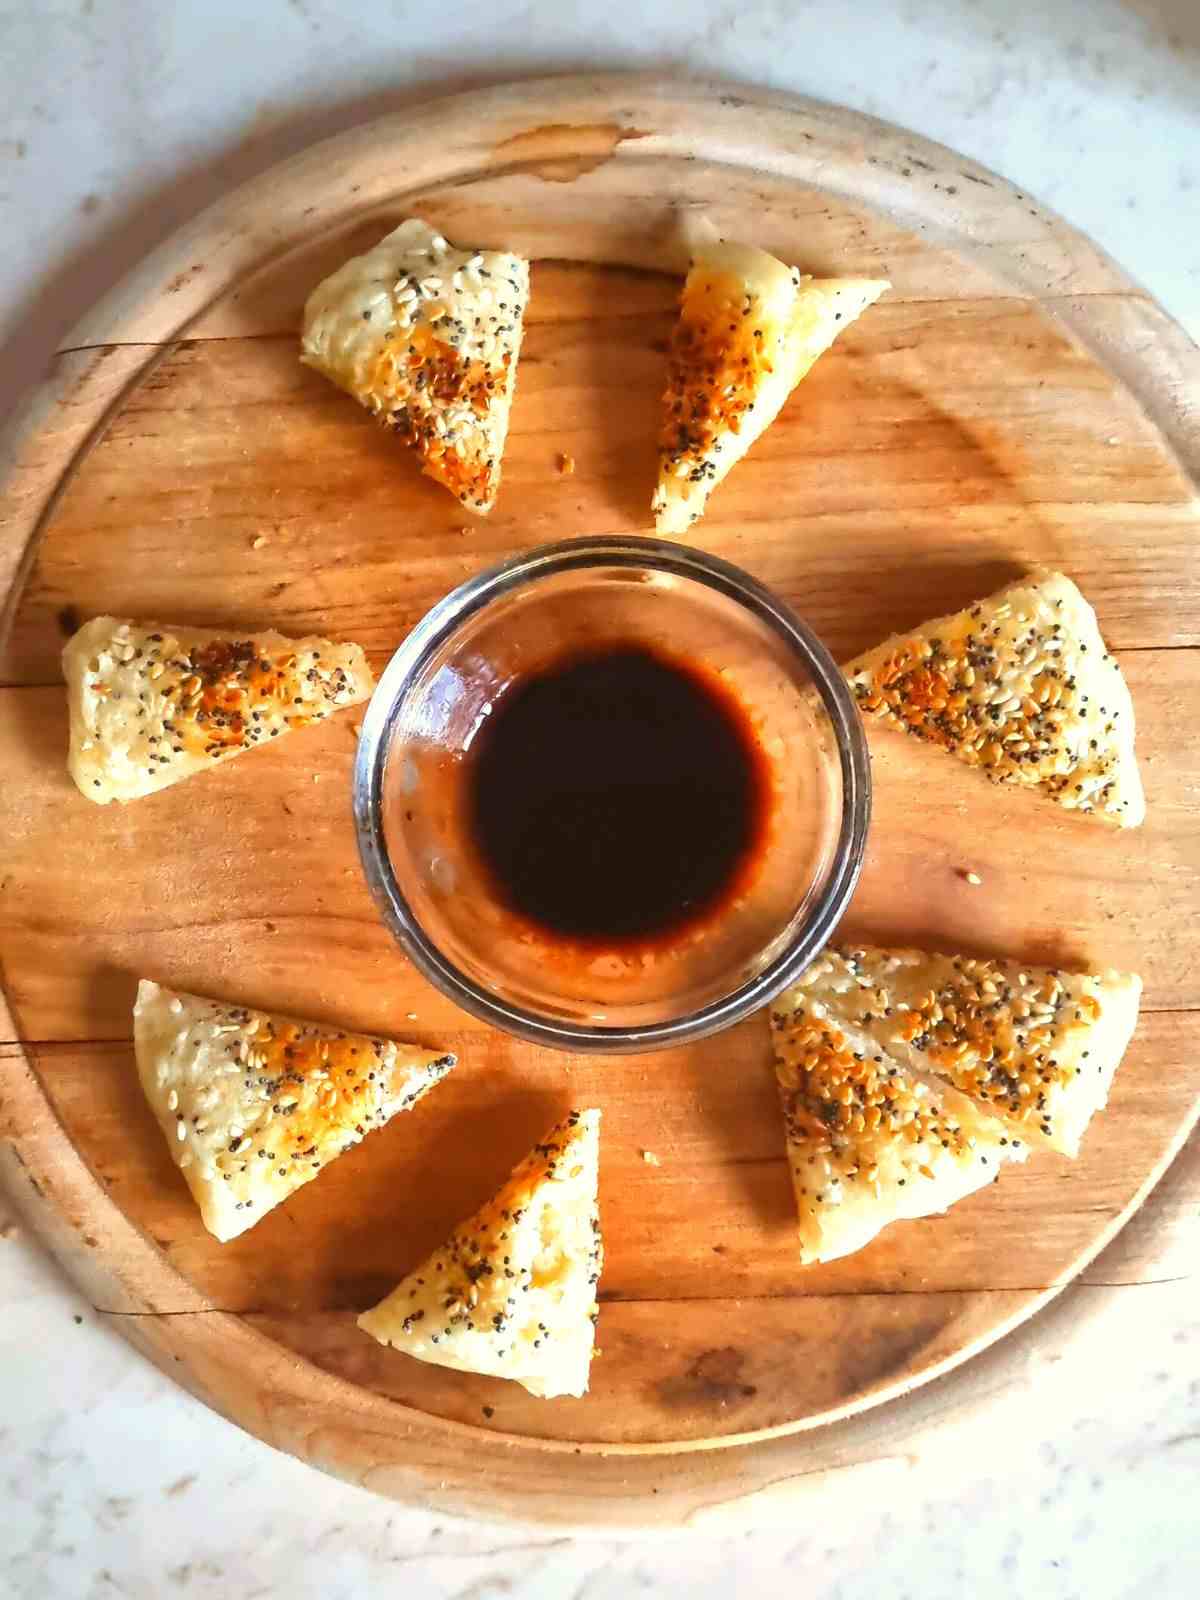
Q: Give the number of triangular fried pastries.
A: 8